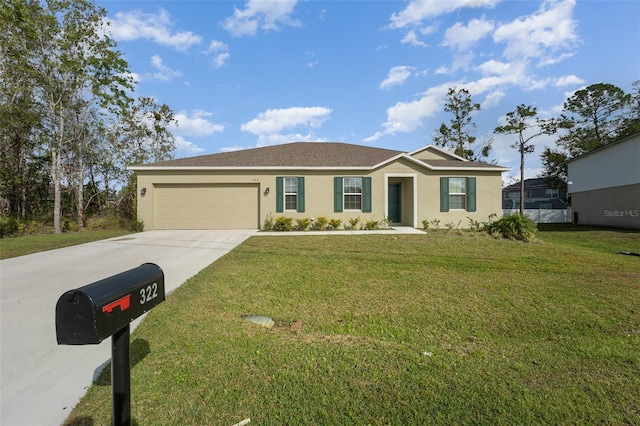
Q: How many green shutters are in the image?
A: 6